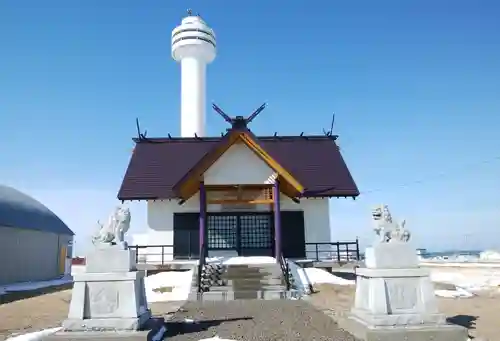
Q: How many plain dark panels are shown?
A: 2